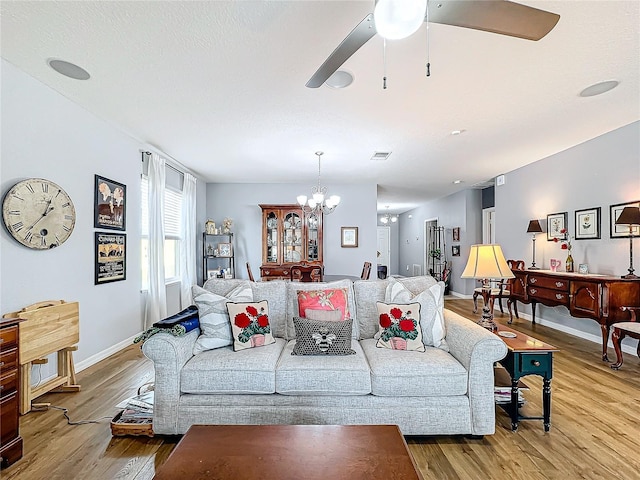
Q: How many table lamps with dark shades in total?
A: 2